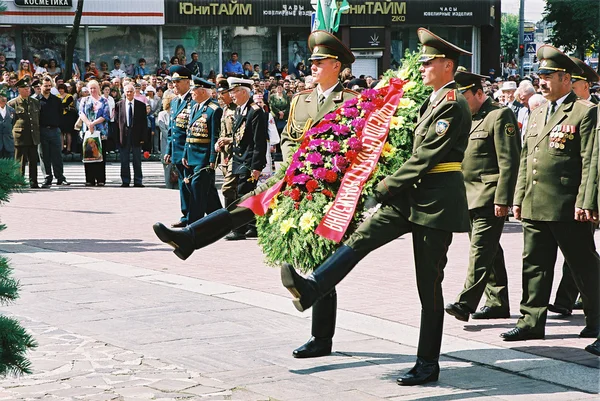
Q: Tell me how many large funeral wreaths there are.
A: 1